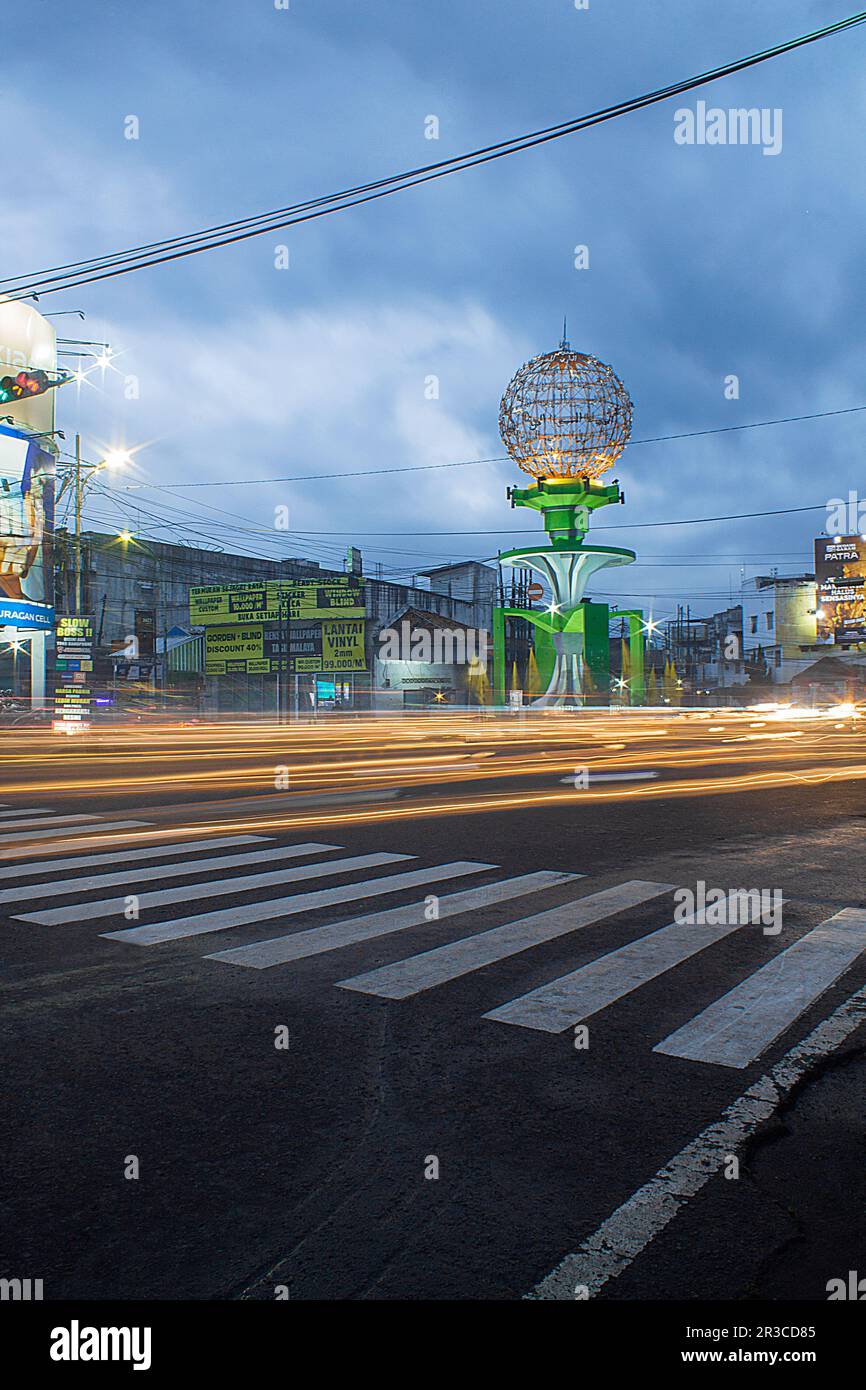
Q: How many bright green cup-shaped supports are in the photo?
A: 1